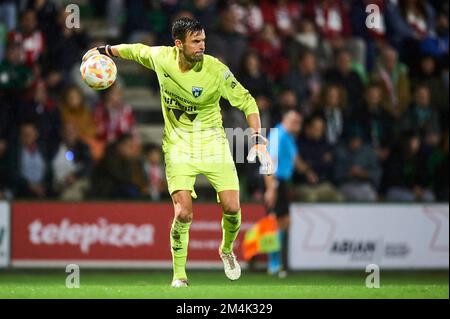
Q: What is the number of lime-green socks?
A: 2